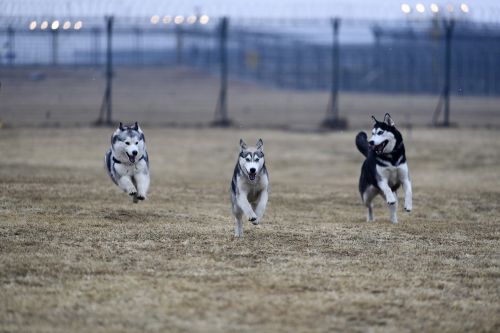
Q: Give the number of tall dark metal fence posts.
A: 4